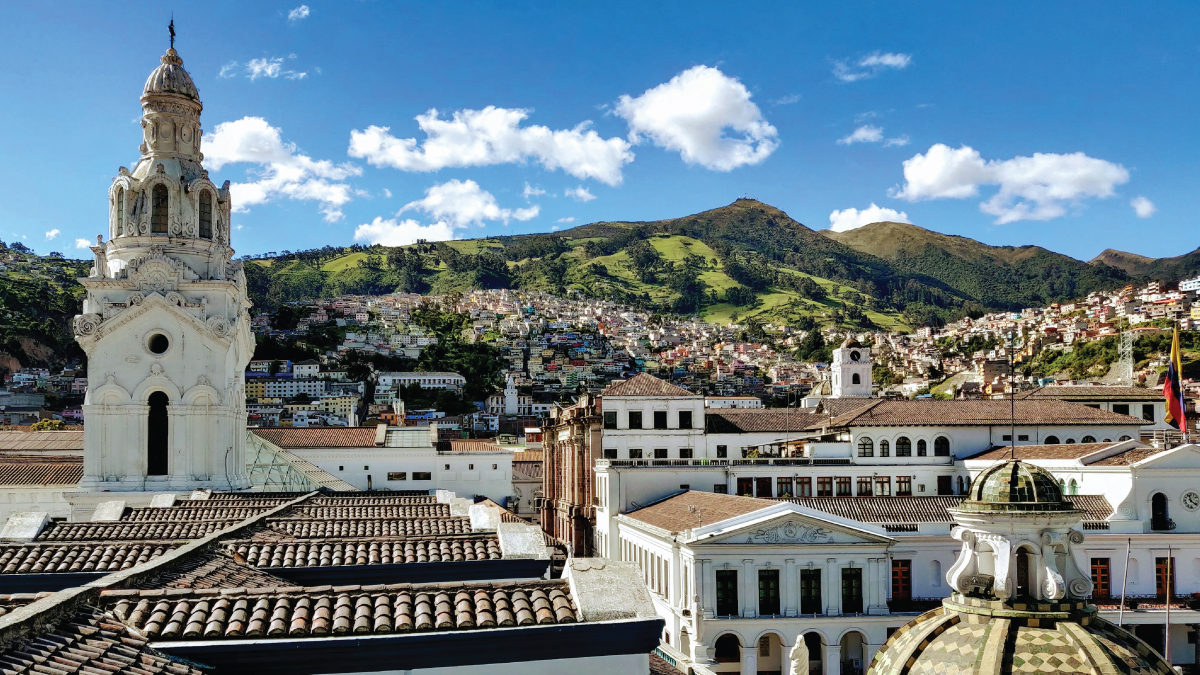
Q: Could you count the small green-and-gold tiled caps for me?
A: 1